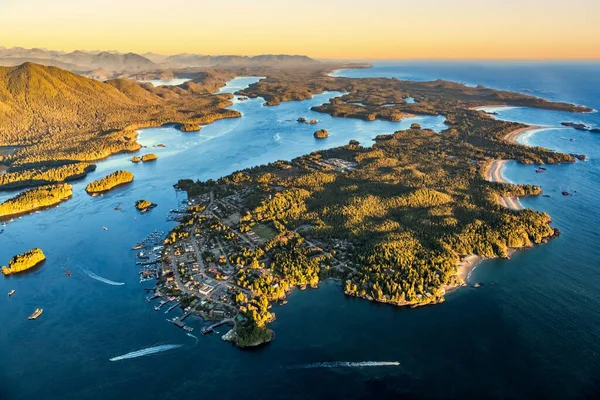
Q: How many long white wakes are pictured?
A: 3